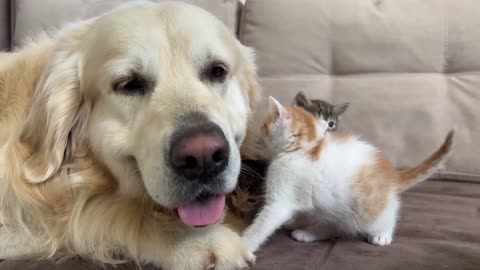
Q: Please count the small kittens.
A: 3